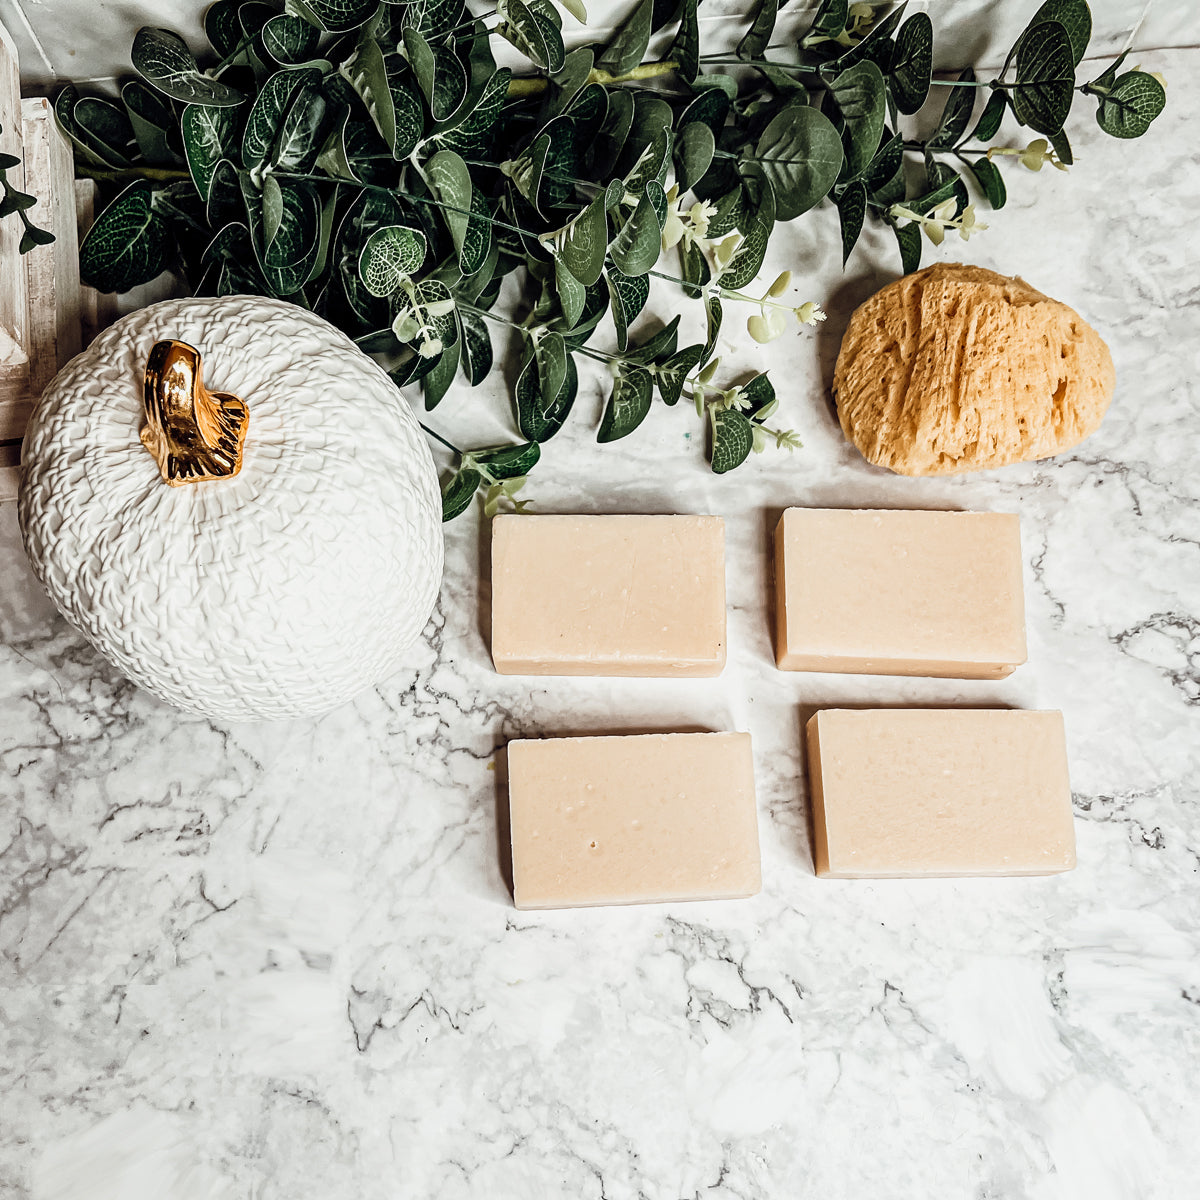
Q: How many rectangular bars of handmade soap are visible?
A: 4